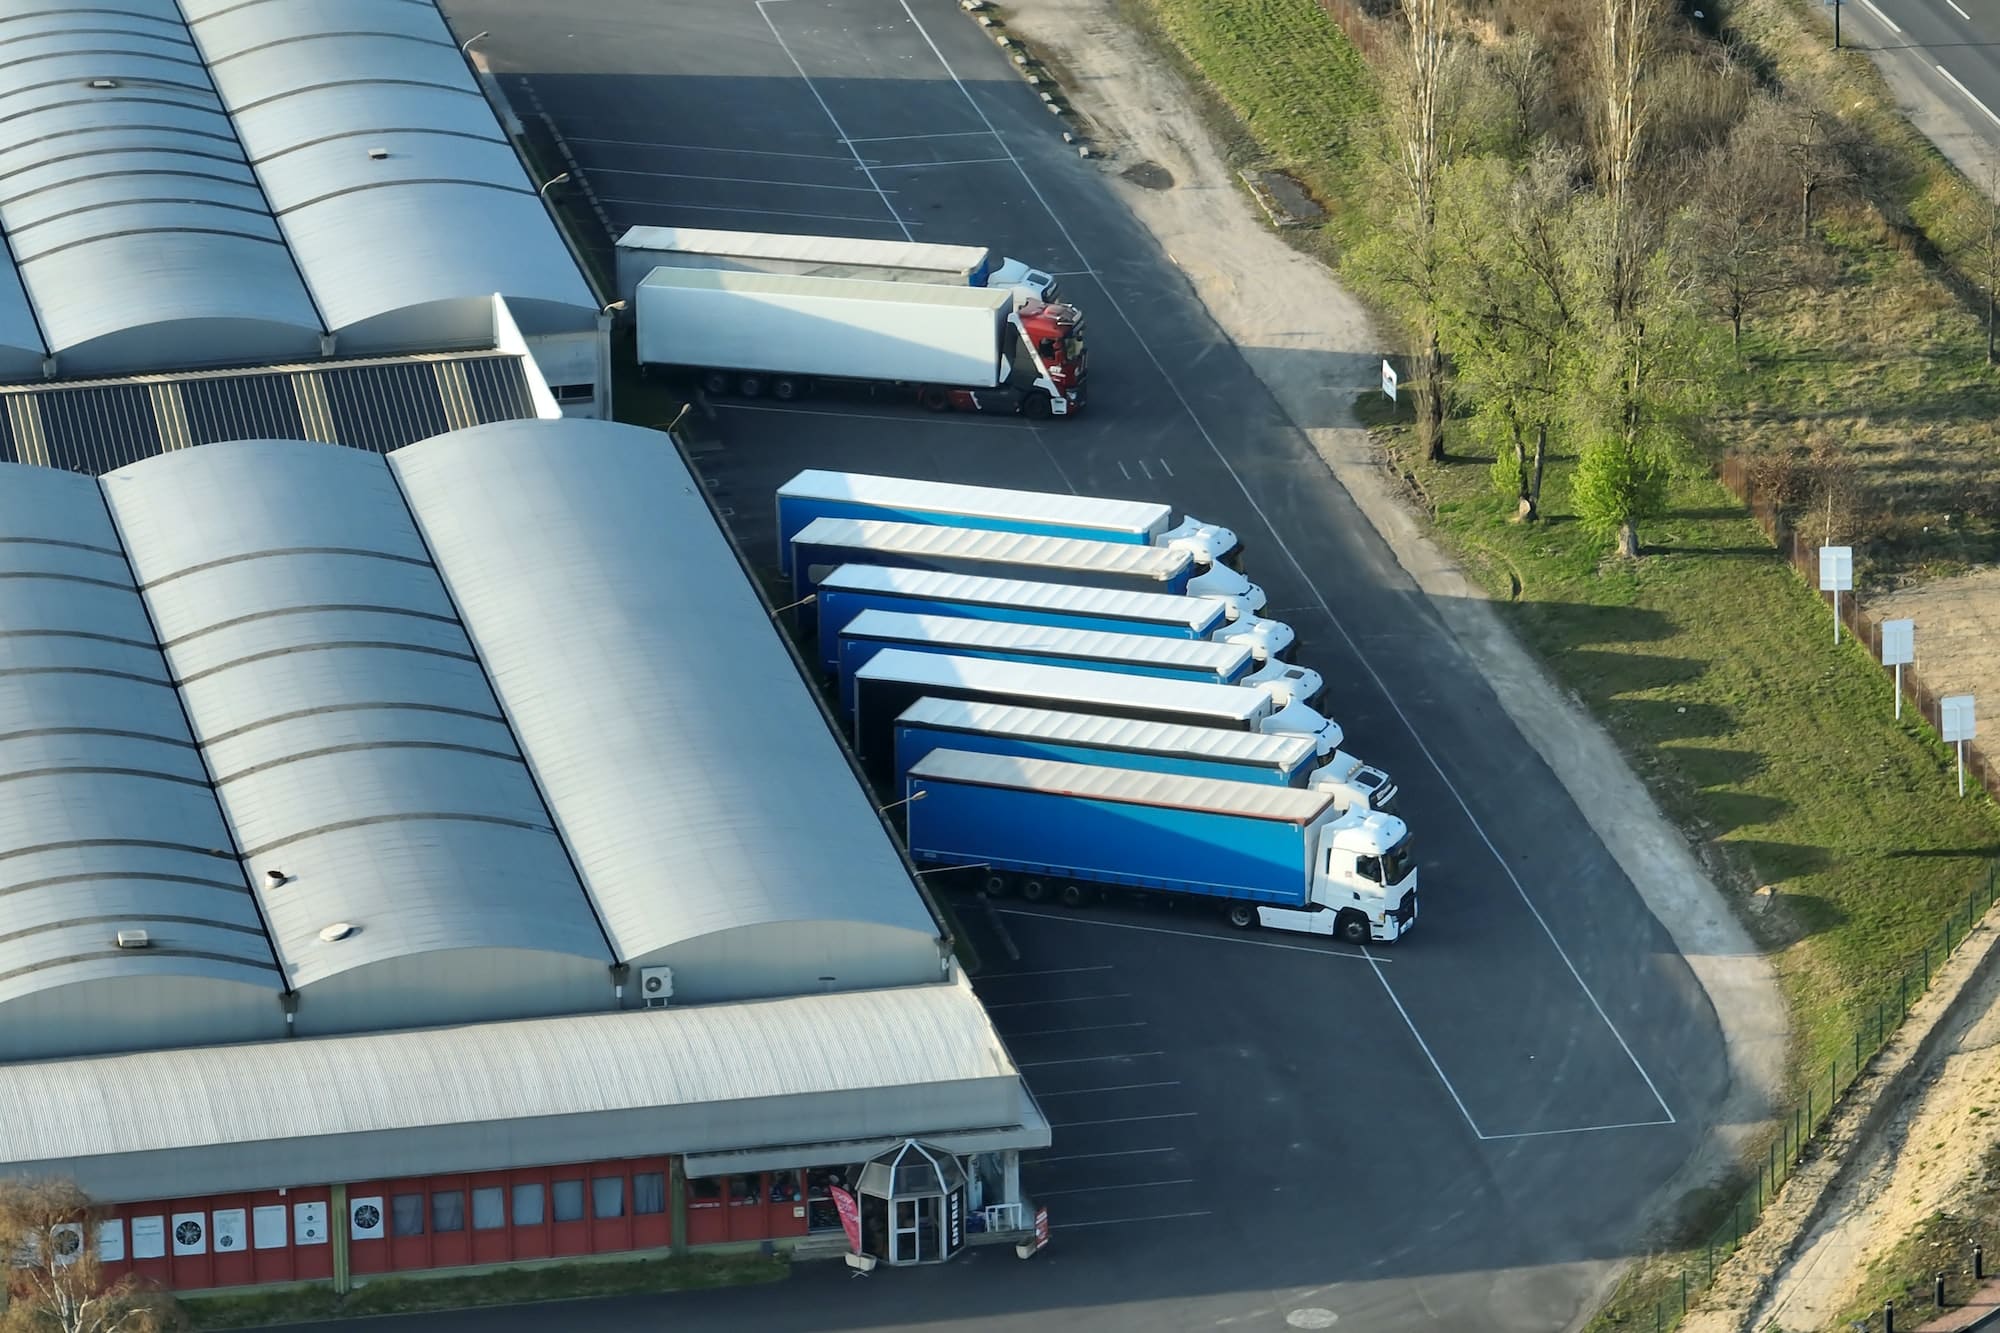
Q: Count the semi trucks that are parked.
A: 9